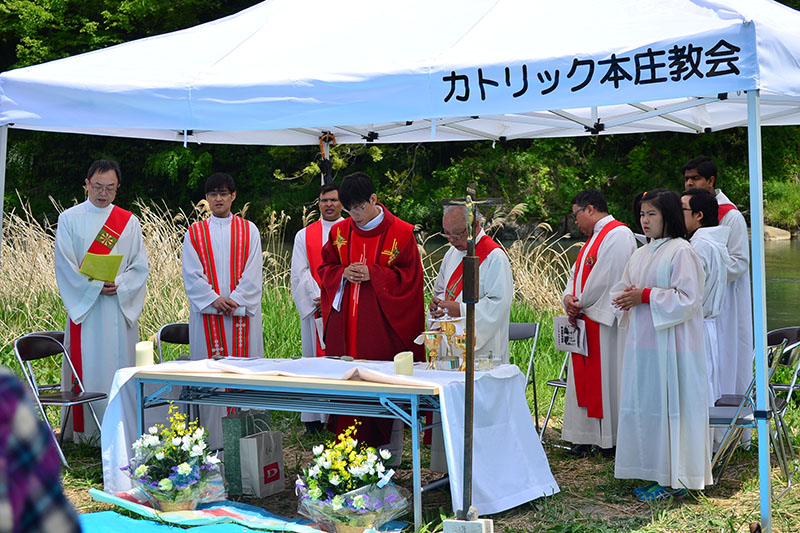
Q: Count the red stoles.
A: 6